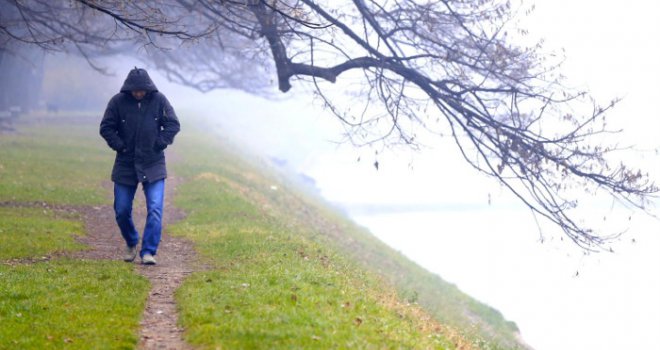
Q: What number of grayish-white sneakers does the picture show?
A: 2